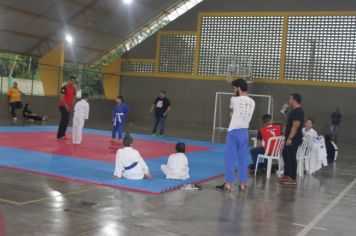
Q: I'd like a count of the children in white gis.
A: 3